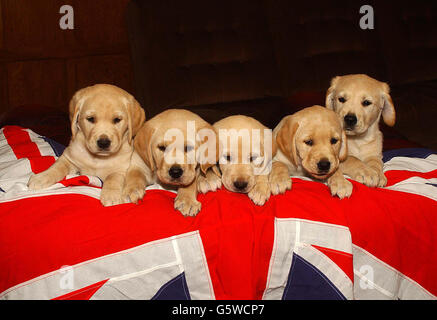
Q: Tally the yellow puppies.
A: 5